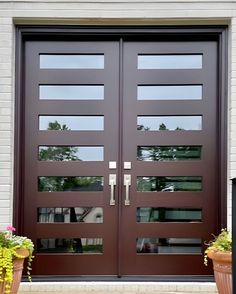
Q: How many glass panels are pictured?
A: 14